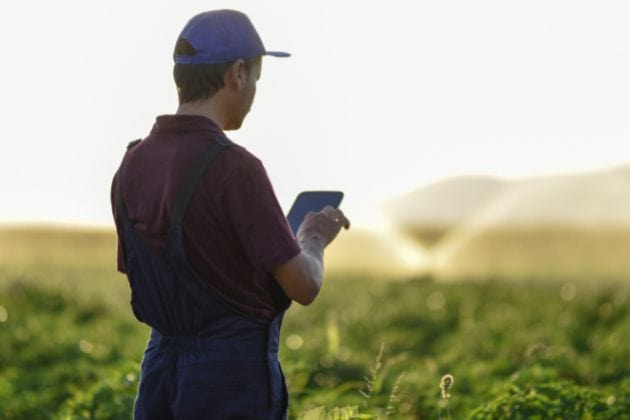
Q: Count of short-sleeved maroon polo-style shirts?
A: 1